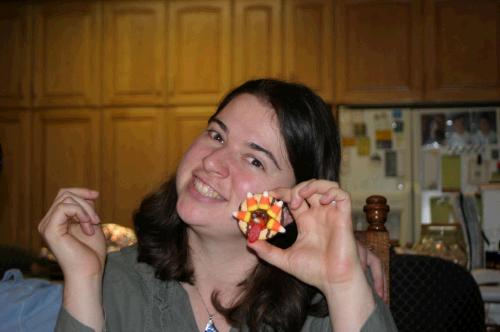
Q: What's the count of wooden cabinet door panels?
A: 12